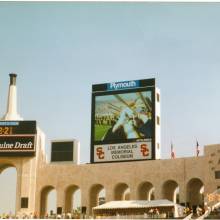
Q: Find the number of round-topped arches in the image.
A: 8